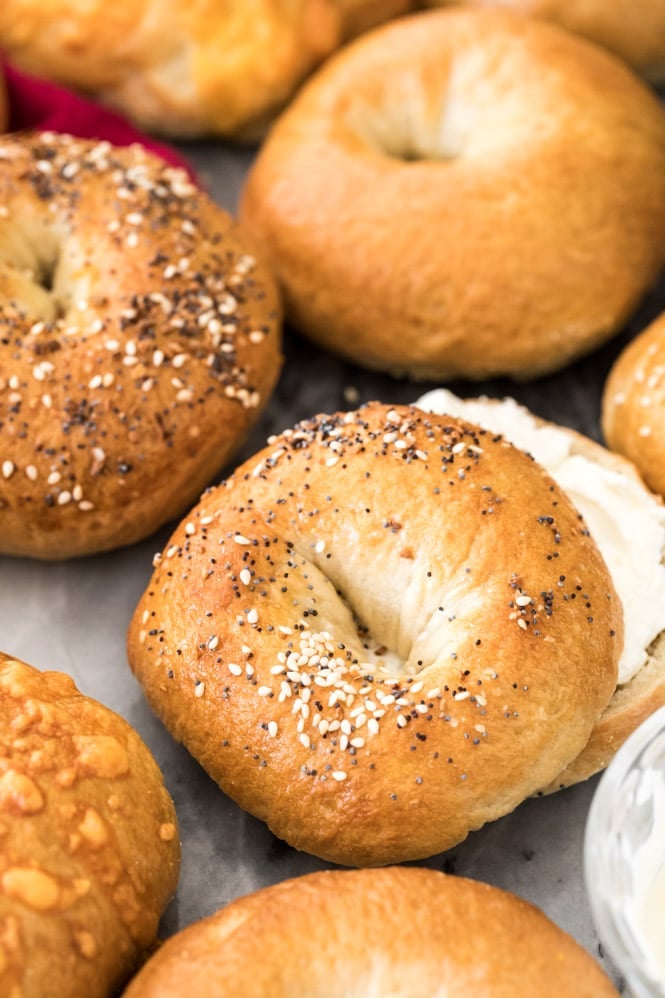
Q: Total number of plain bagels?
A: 2